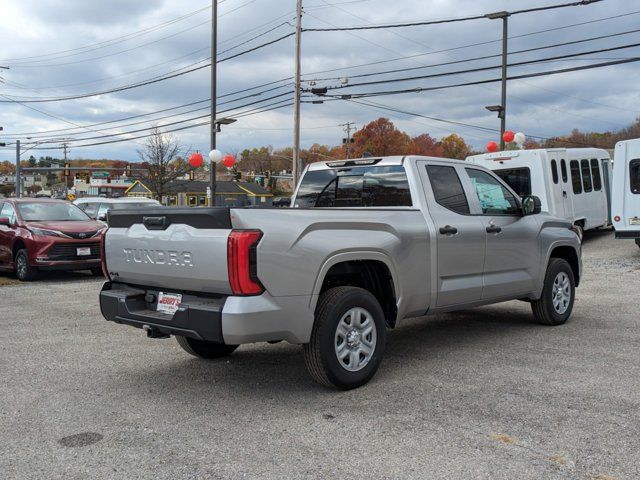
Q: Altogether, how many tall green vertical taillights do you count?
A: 0